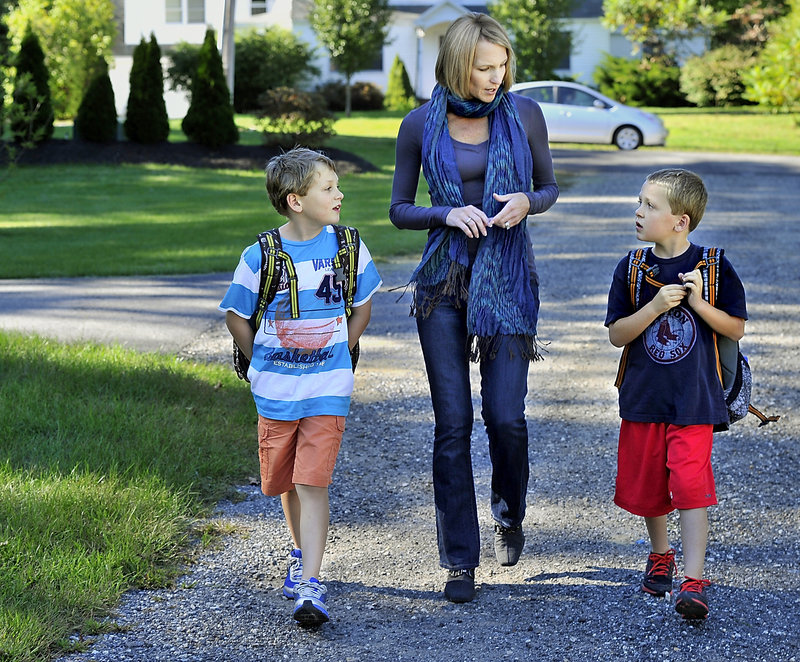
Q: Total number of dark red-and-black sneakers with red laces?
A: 2